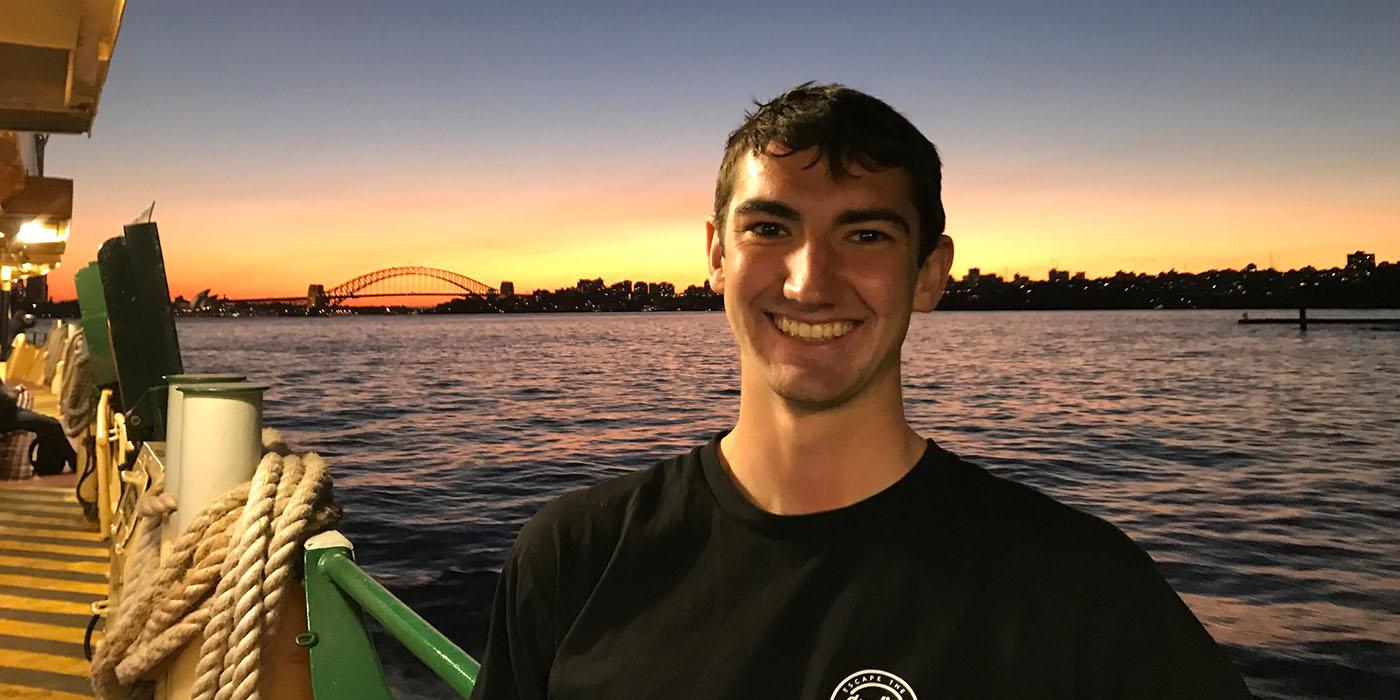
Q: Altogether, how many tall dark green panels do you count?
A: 2